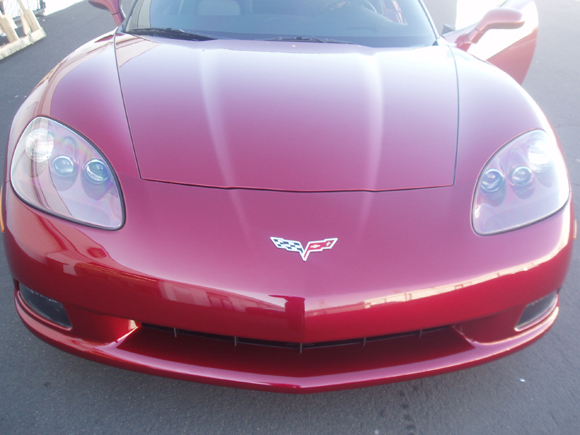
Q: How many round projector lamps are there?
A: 4